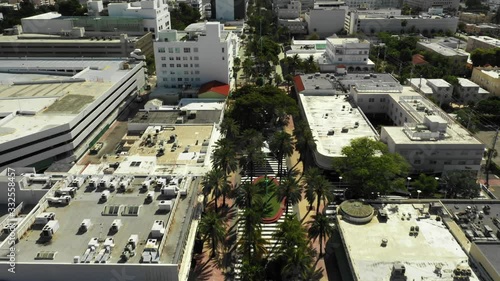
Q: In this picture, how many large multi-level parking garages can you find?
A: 2